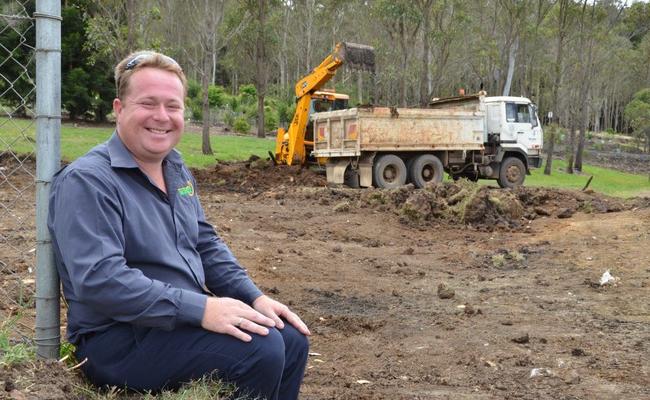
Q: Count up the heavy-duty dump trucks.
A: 1